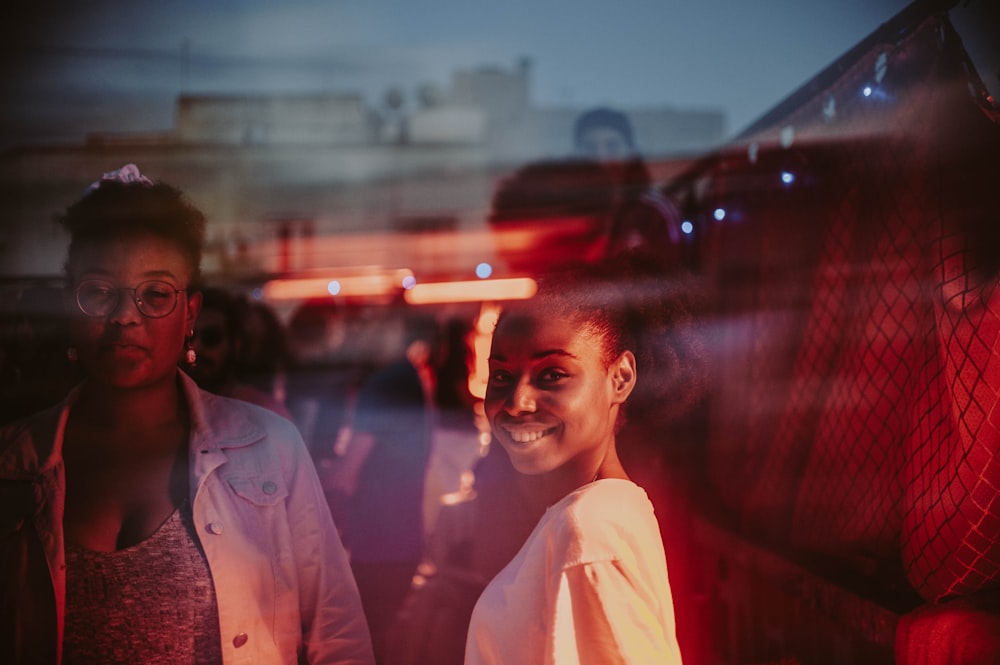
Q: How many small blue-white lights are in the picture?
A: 7